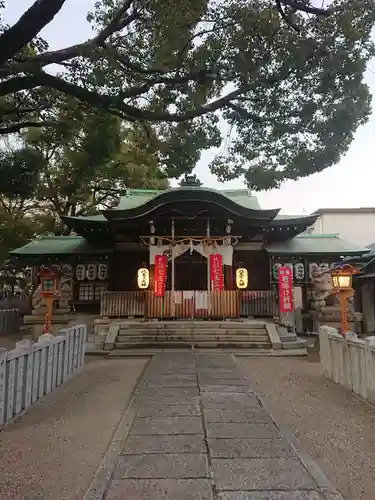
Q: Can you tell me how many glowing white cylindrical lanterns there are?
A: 2